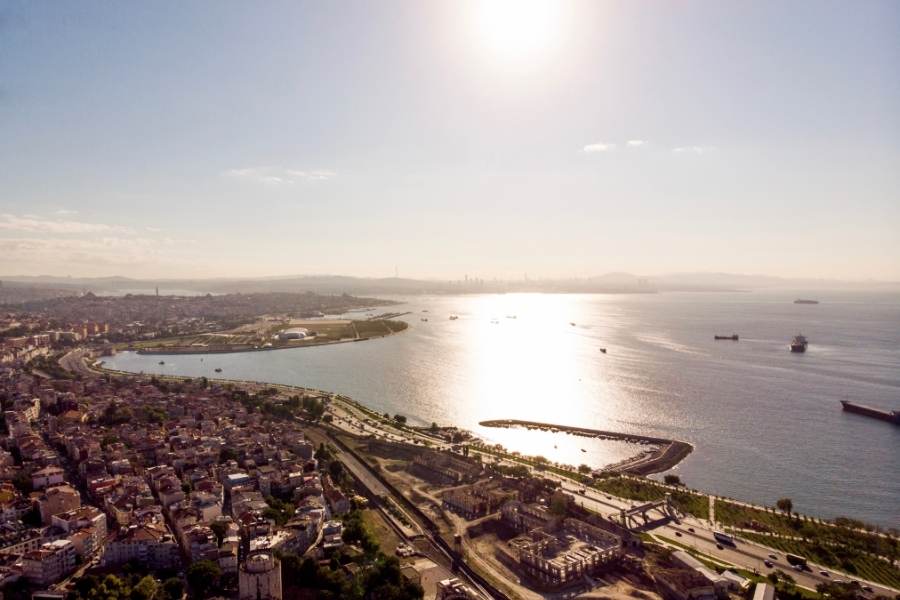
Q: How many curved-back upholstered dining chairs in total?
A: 0